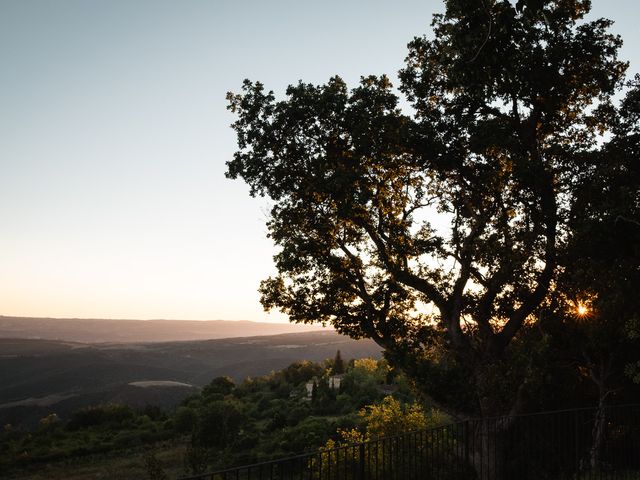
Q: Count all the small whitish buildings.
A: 2